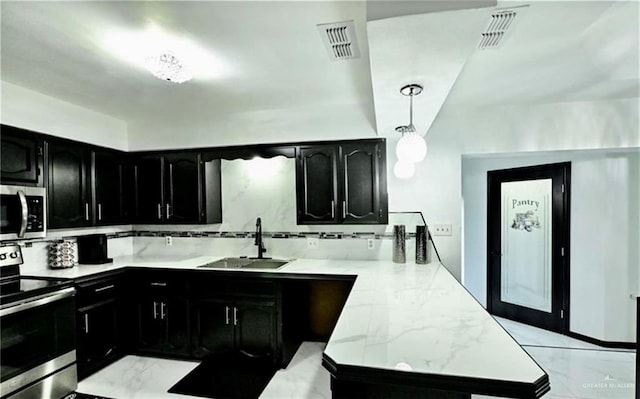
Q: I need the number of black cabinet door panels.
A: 12